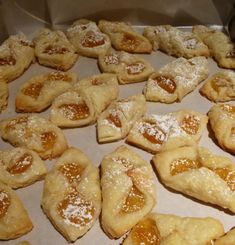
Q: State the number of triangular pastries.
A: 0